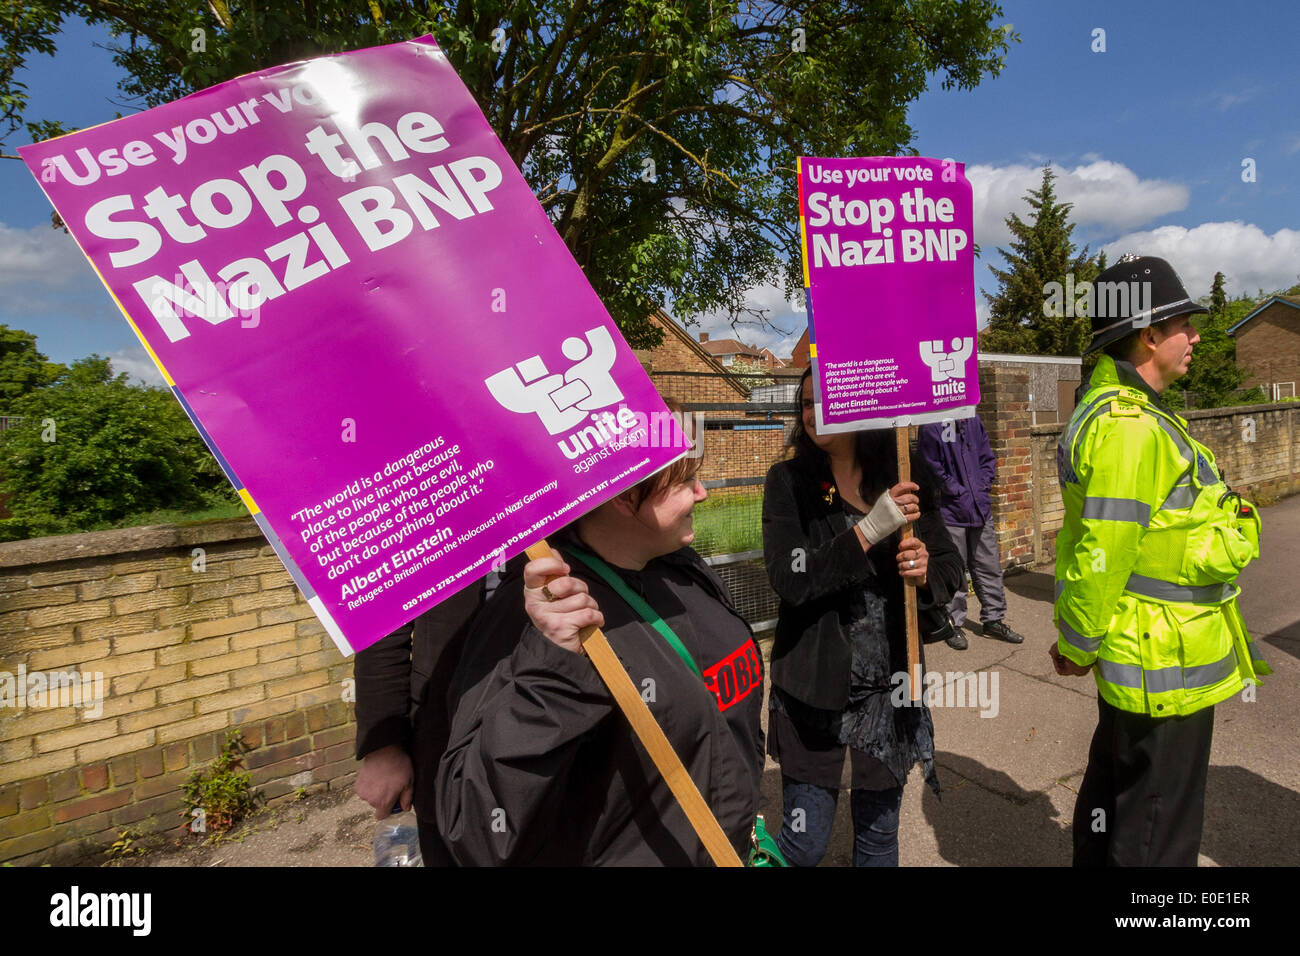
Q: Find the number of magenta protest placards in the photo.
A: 2